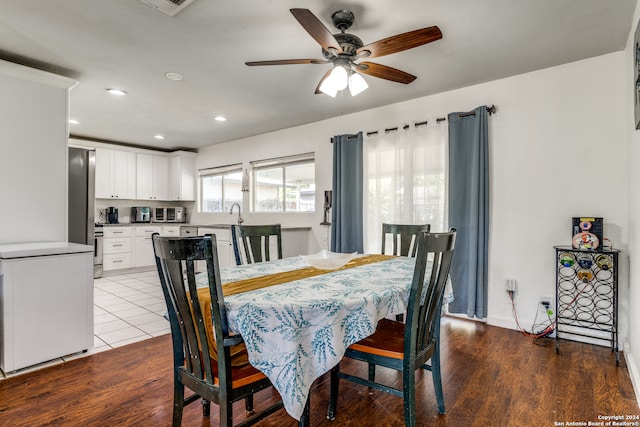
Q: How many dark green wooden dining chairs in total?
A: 4